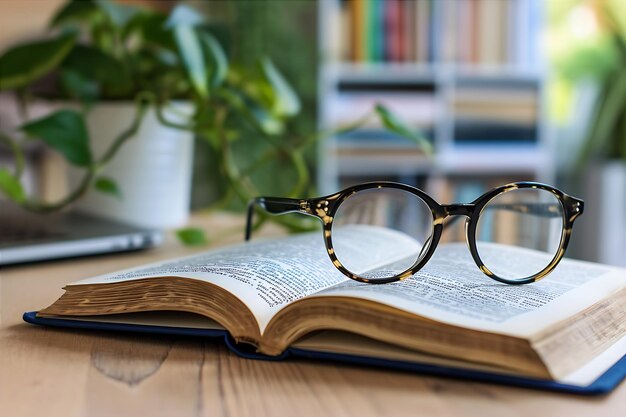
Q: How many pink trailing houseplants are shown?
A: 0